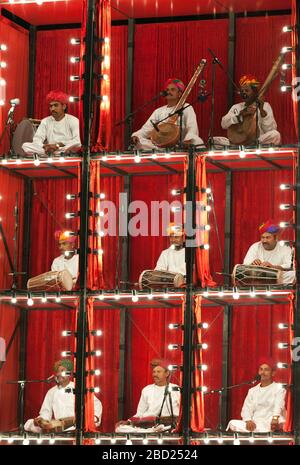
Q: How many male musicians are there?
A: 9